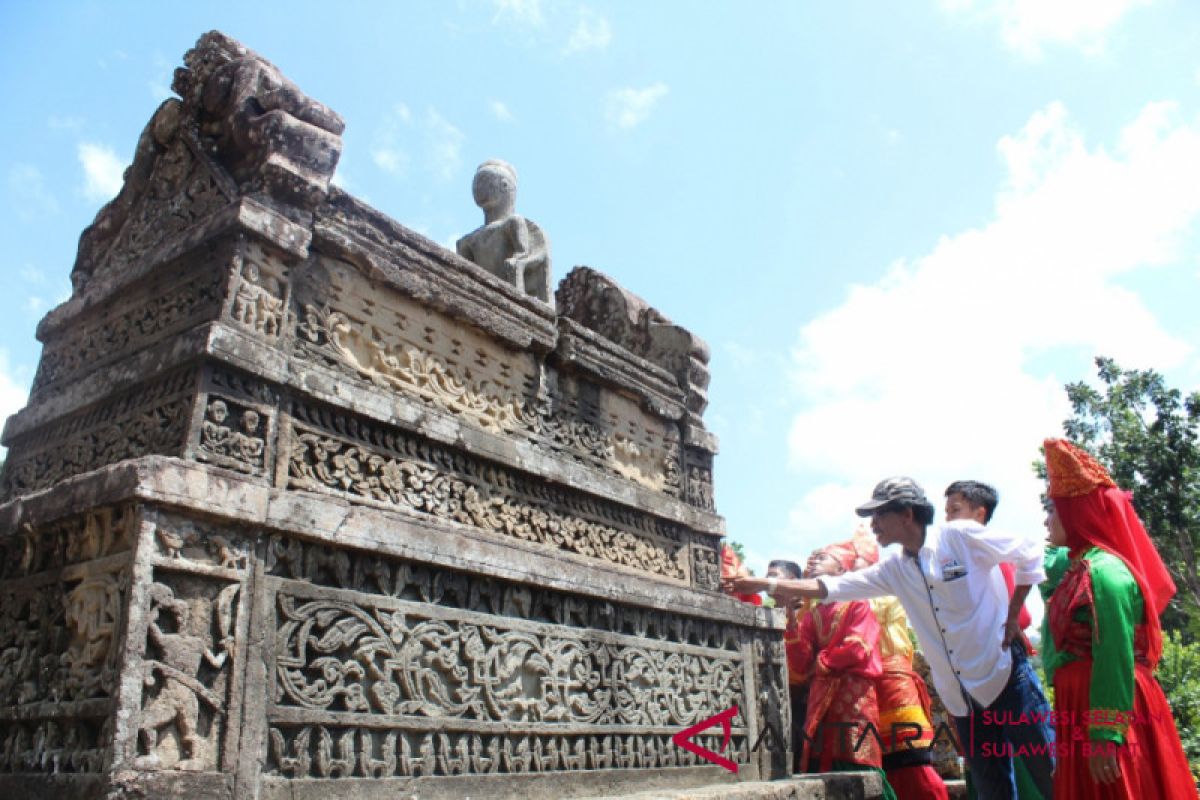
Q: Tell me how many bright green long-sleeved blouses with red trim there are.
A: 1